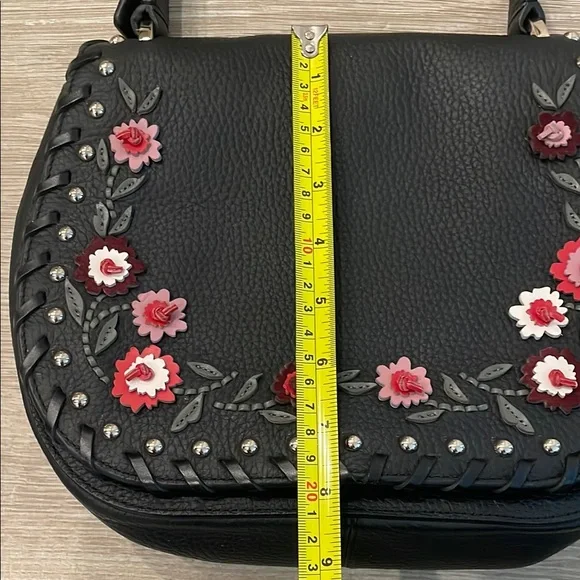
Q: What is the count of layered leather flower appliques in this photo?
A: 10